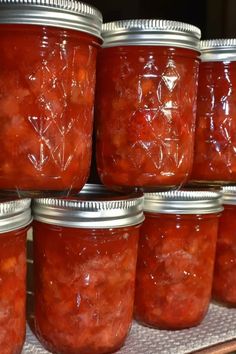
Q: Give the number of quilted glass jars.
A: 3